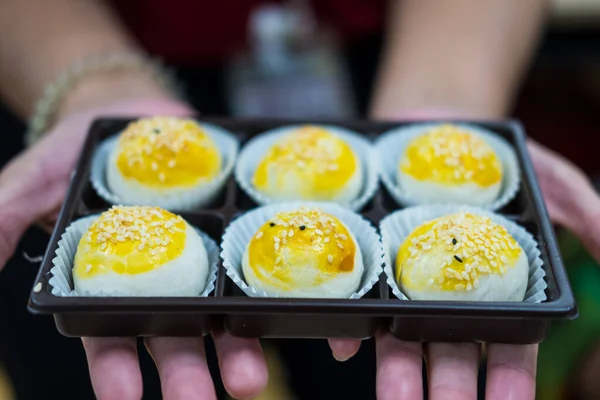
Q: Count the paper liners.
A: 6